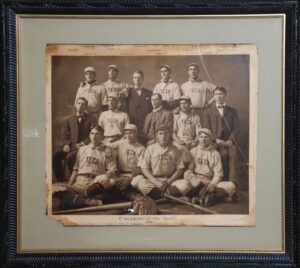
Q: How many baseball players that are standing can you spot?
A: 4